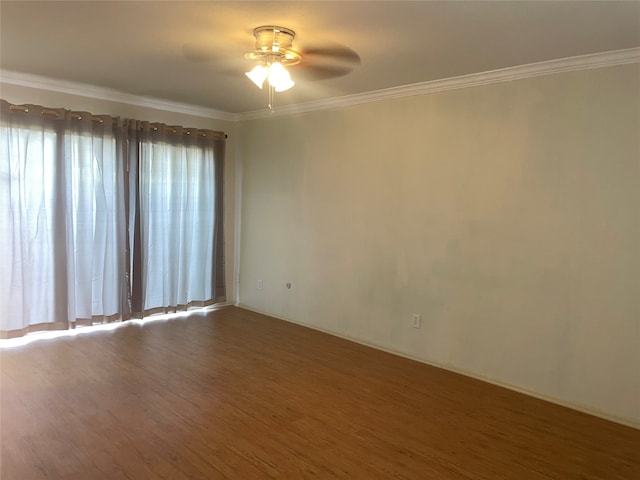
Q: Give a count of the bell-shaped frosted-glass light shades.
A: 3